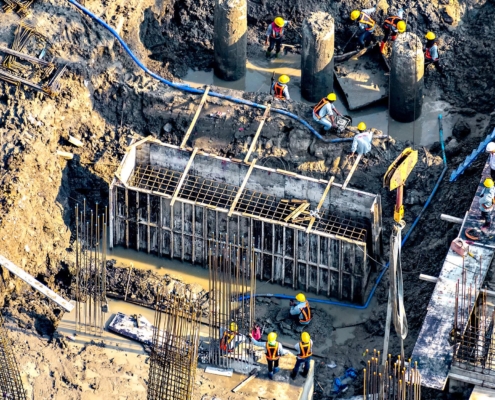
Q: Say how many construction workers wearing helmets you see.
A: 13